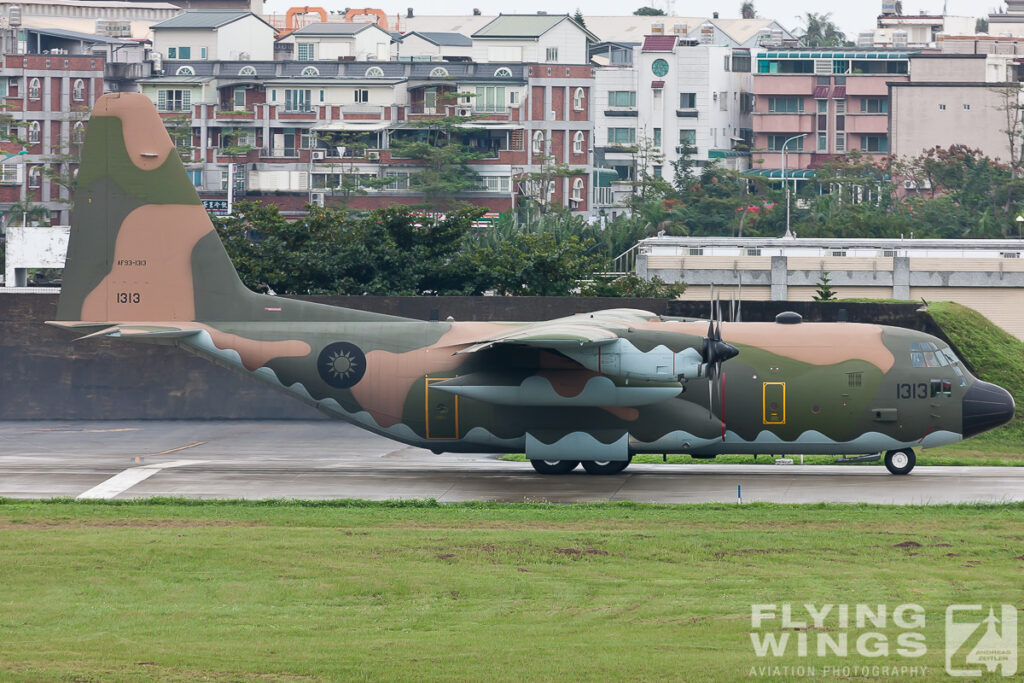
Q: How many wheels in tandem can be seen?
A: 2